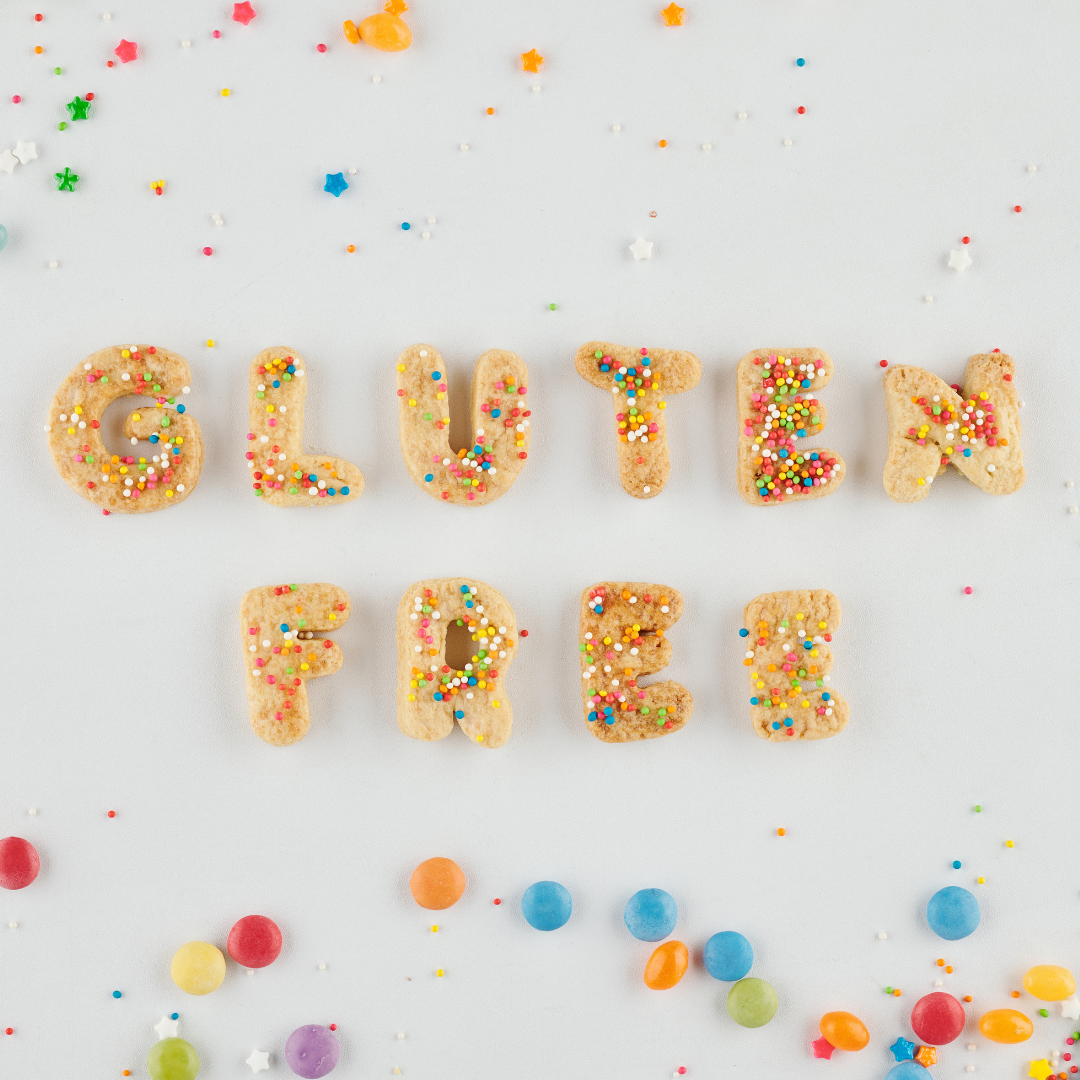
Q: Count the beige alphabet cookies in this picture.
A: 10